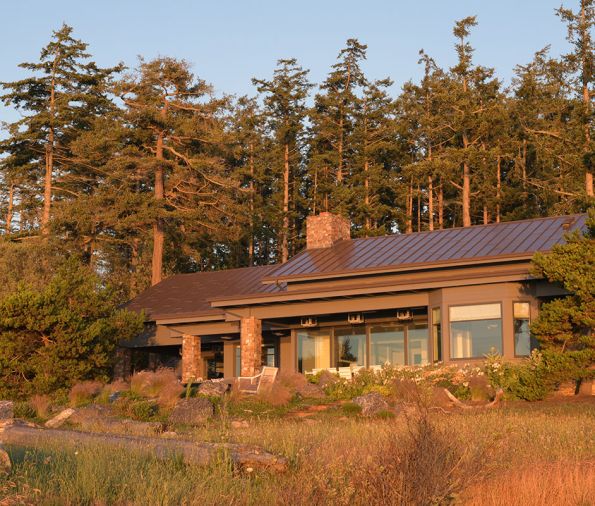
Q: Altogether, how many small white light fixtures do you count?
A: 3